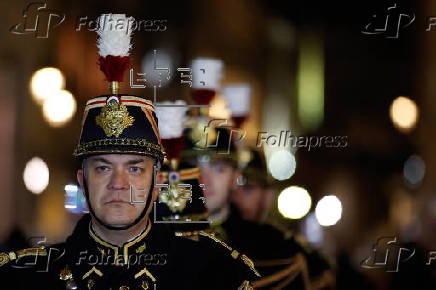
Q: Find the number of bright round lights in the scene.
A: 7